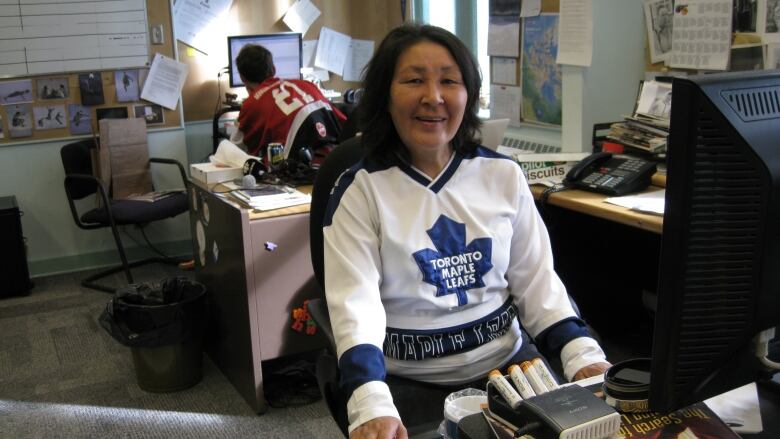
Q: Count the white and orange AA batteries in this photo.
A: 4